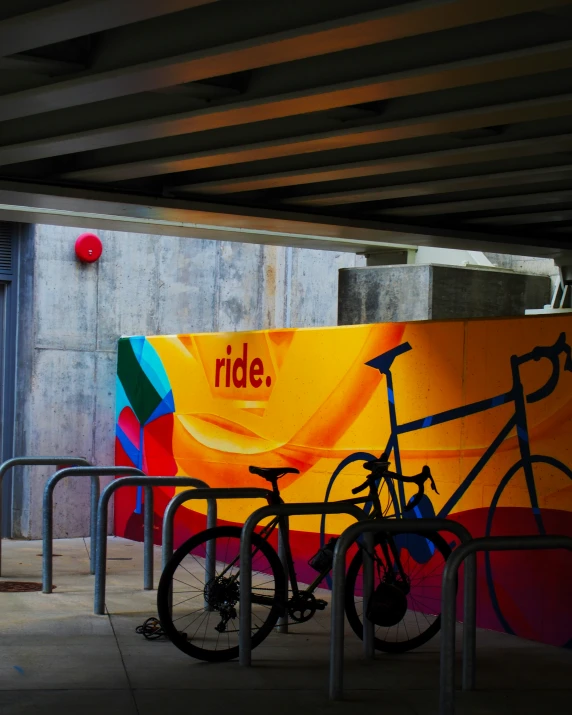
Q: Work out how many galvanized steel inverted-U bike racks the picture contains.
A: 7